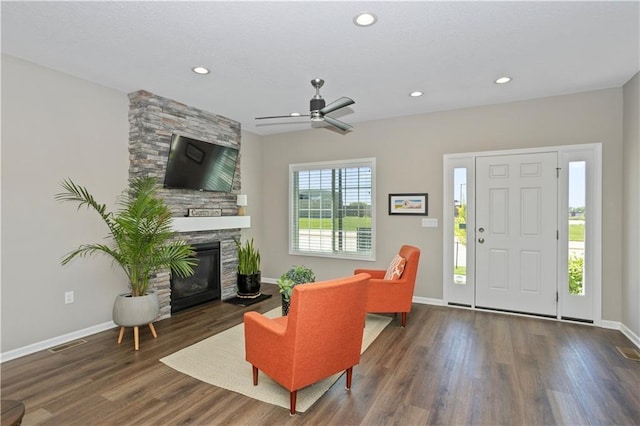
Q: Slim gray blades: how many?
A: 3